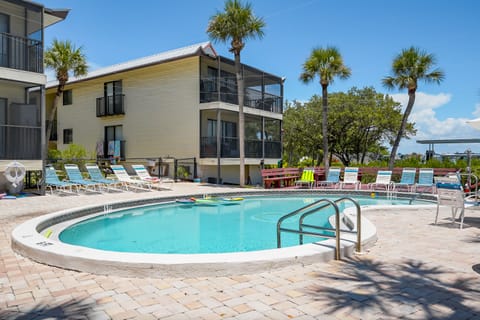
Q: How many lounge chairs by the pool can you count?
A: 11